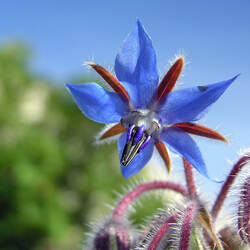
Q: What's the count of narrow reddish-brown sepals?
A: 5